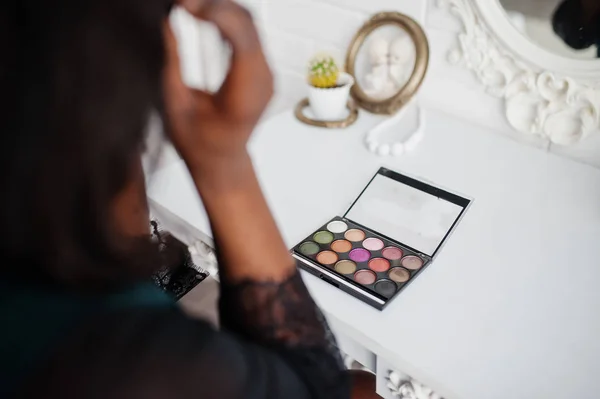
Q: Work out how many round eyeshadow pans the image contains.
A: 15